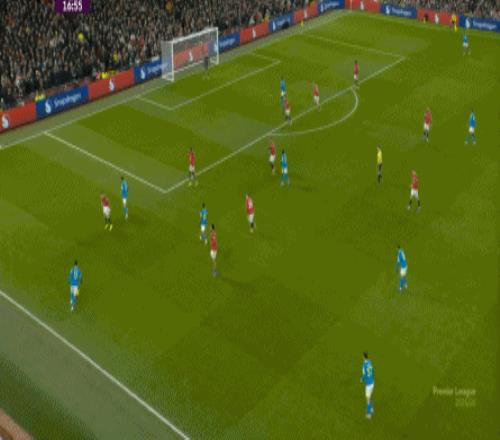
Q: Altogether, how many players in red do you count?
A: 10